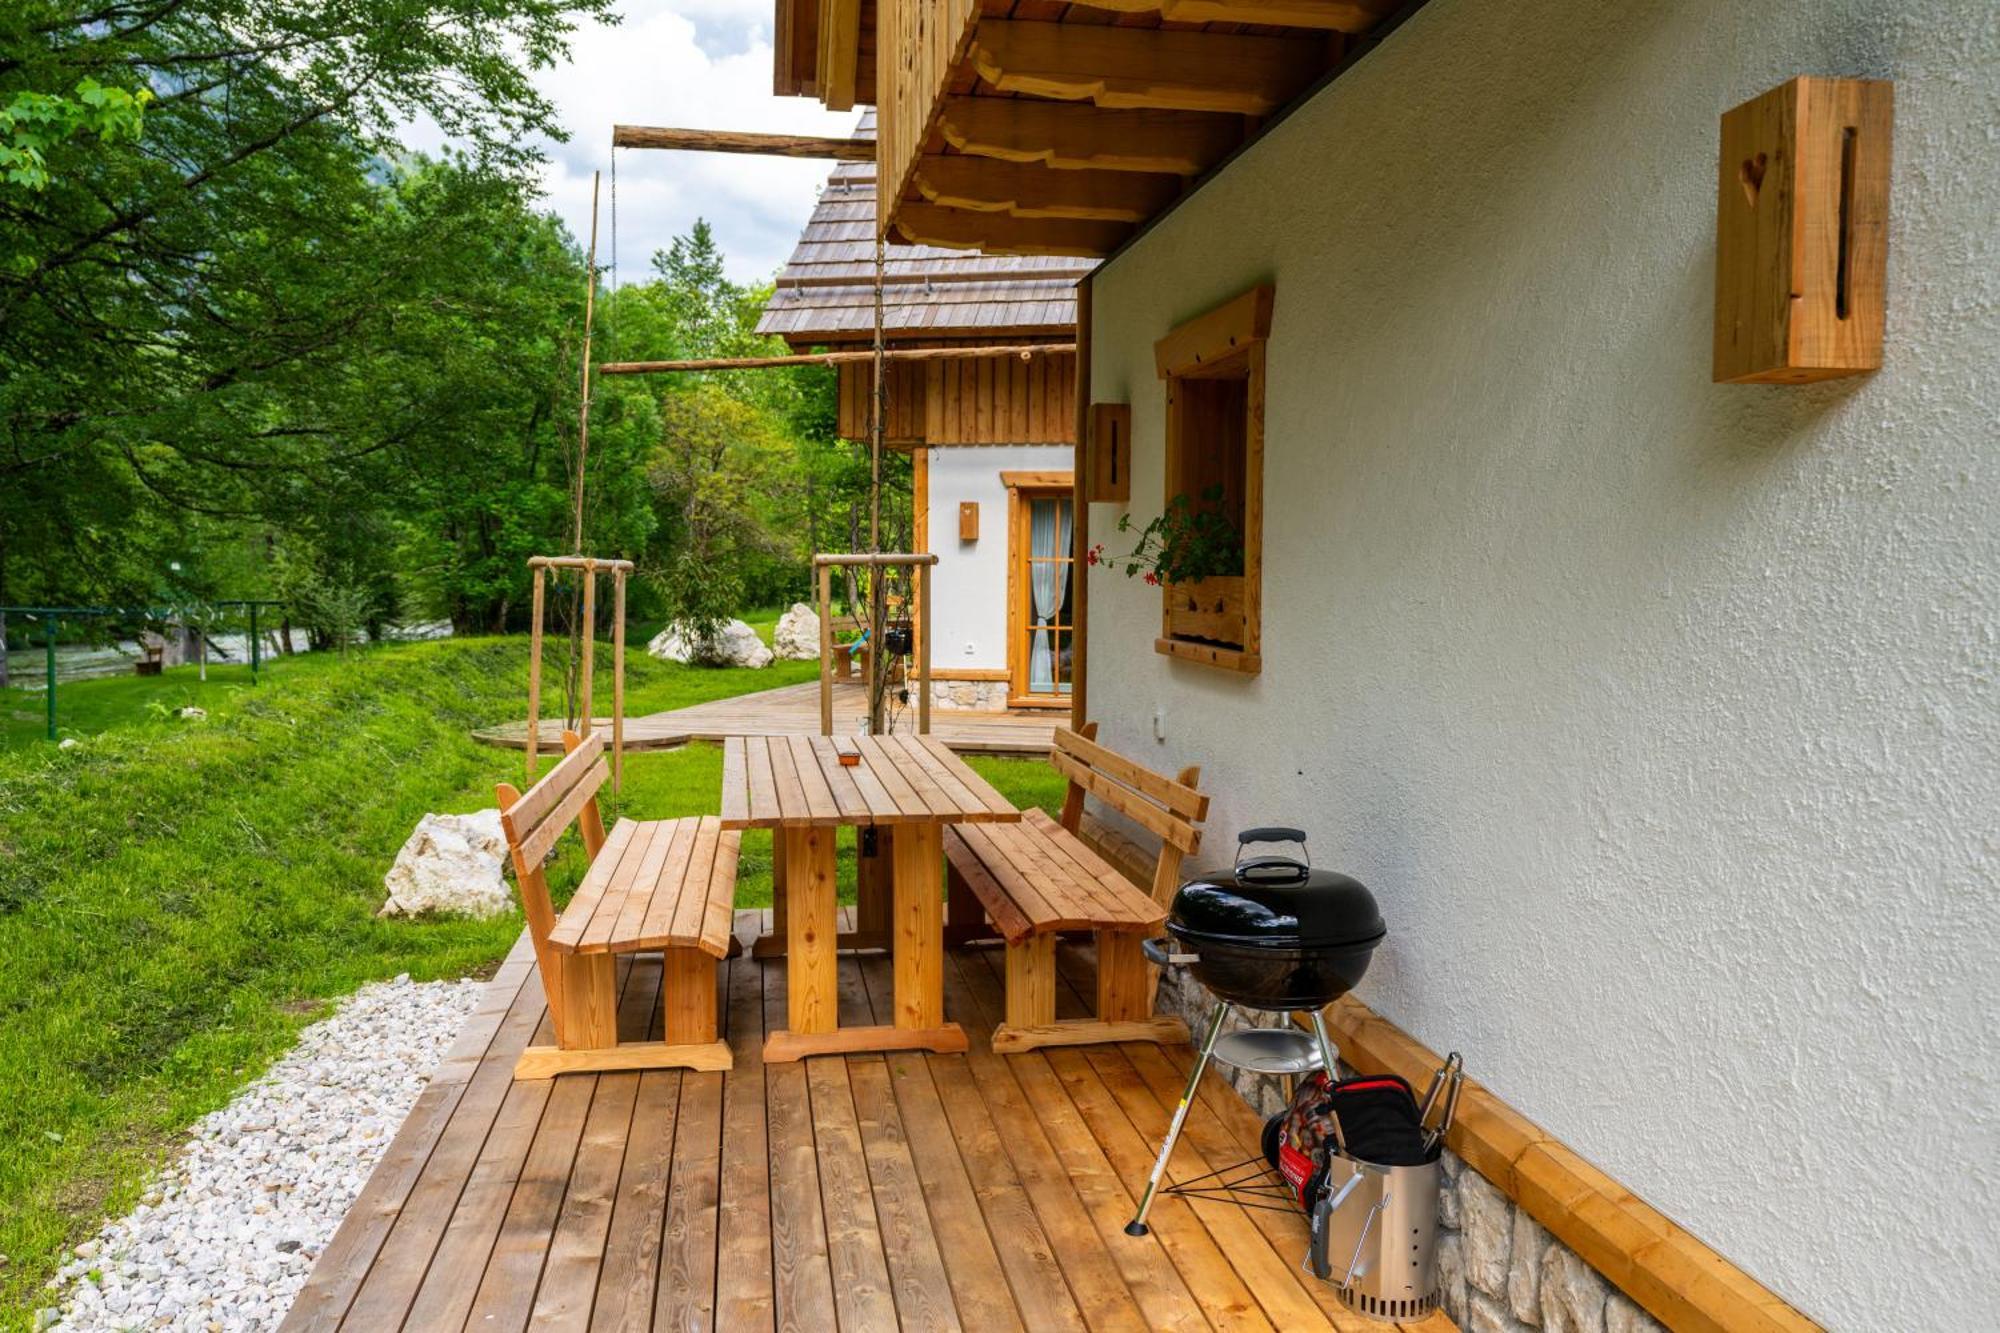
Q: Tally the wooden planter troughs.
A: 1